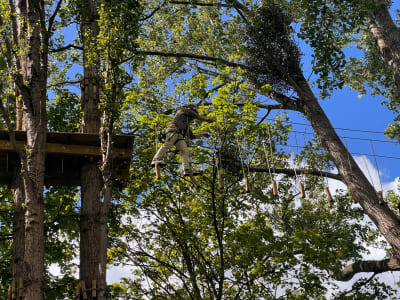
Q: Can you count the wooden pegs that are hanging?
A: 9